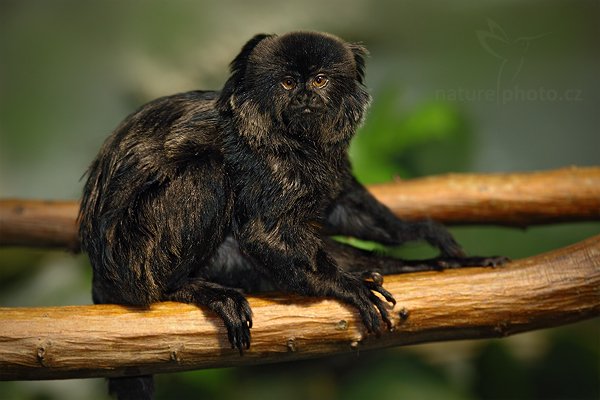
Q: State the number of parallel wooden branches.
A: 2